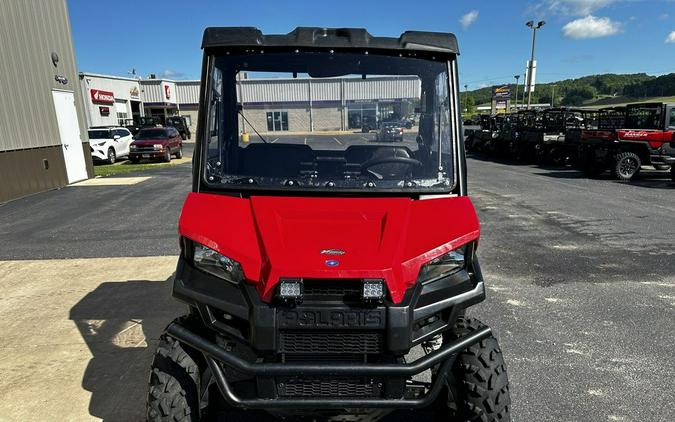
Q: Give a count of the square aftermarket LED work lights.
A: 2